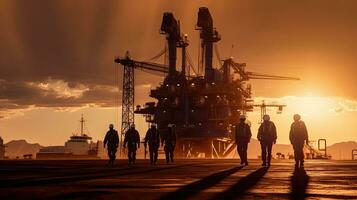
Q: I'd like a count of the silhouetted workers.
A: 7